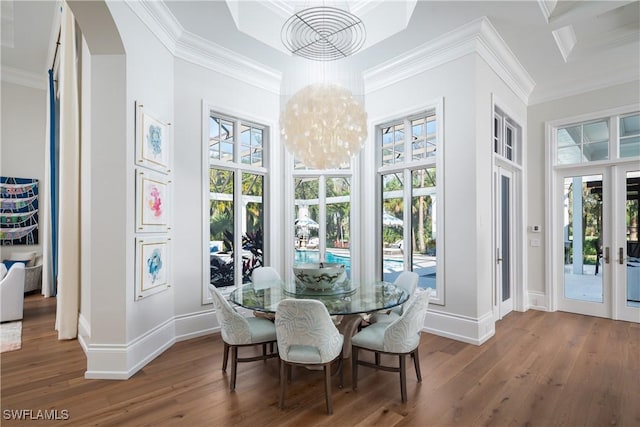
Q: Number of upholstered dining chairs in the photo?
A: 5